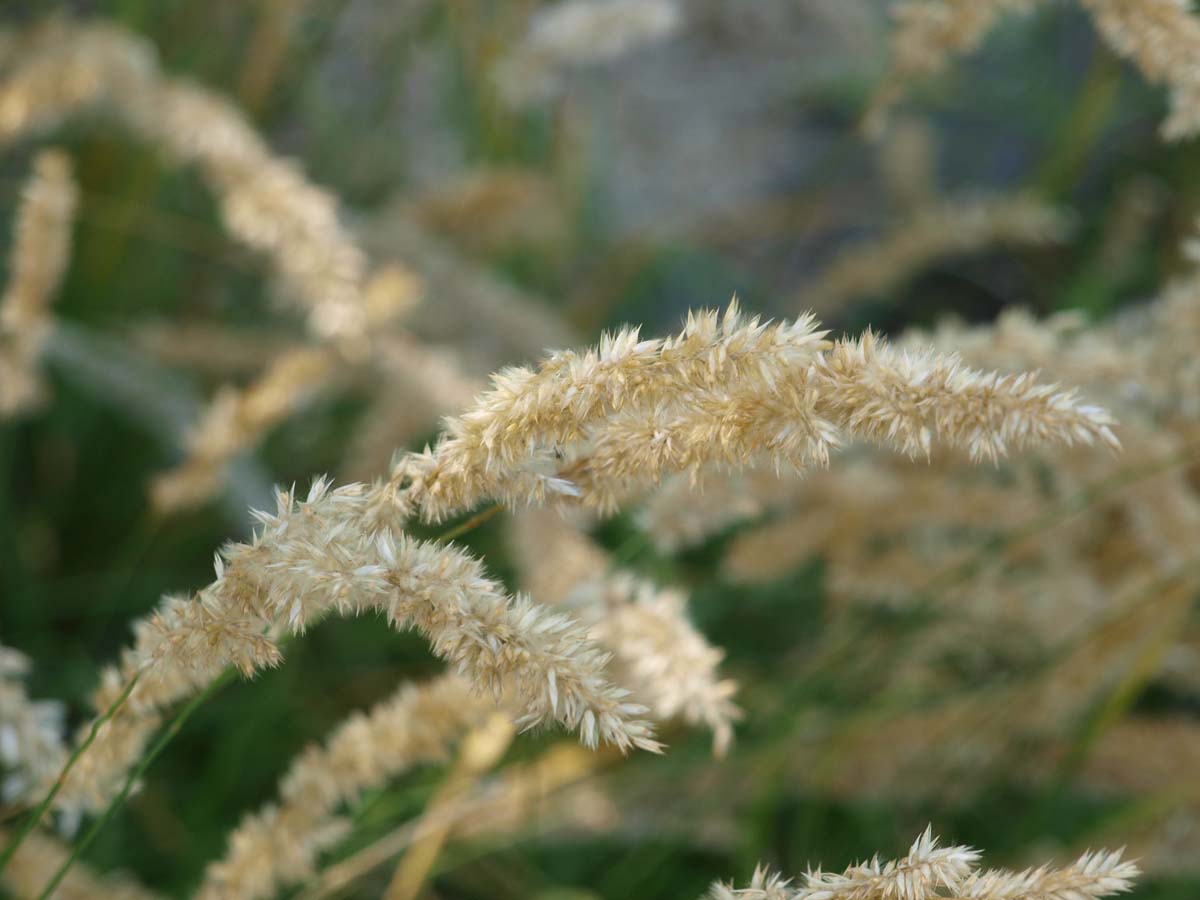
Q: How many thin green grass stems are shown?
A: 2